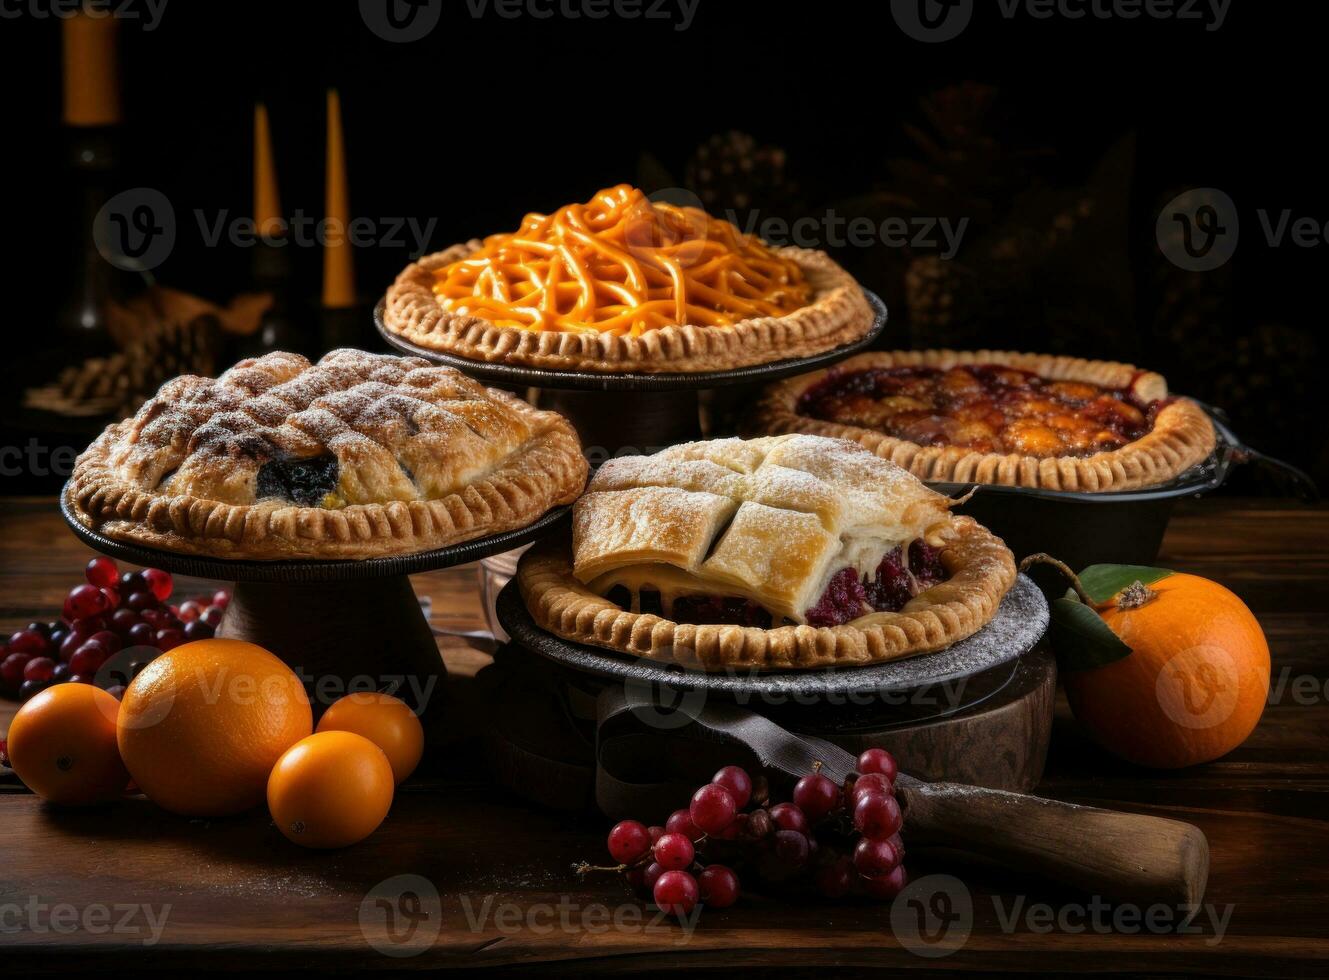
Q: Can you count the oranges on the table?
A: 5